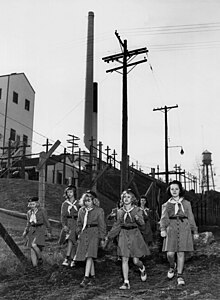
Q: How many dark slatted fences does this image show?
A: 1